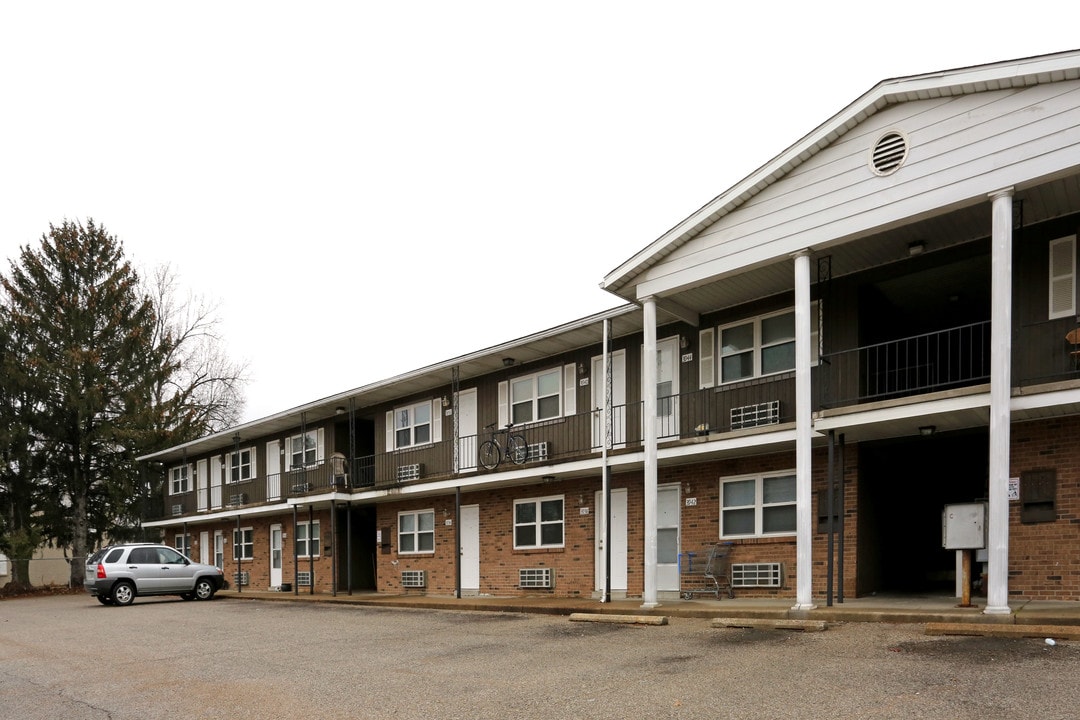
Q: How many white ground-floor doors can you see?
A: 6